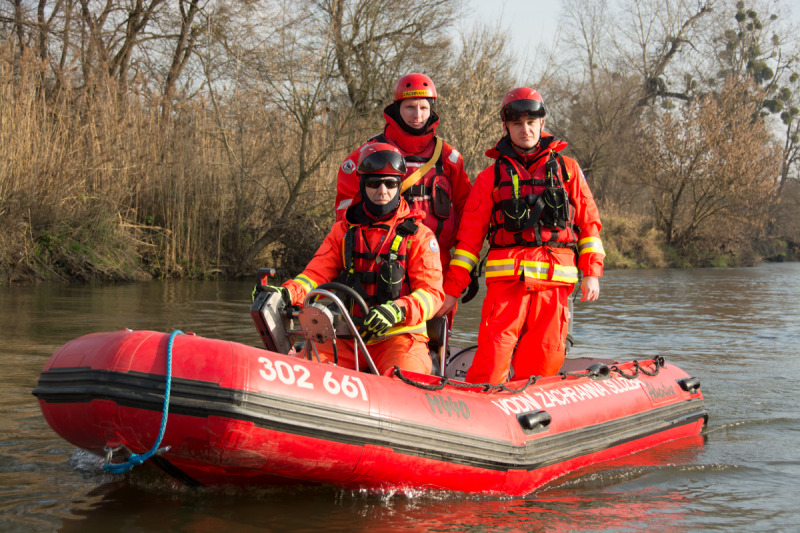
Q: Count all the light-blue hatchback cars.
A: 0